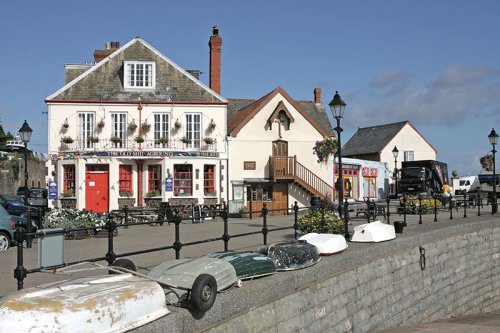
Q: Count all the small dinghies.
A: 6